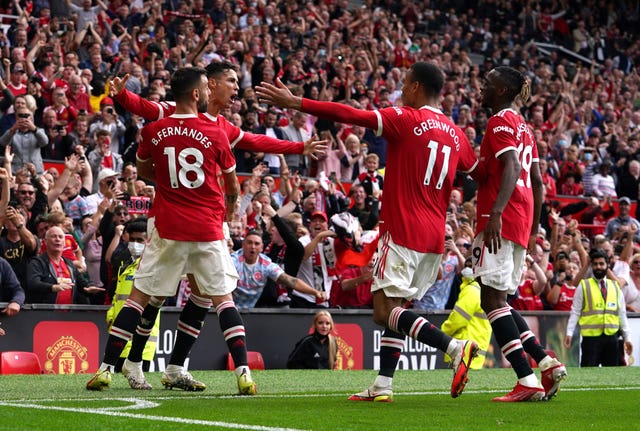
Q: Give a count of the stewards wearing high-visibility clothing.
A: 3